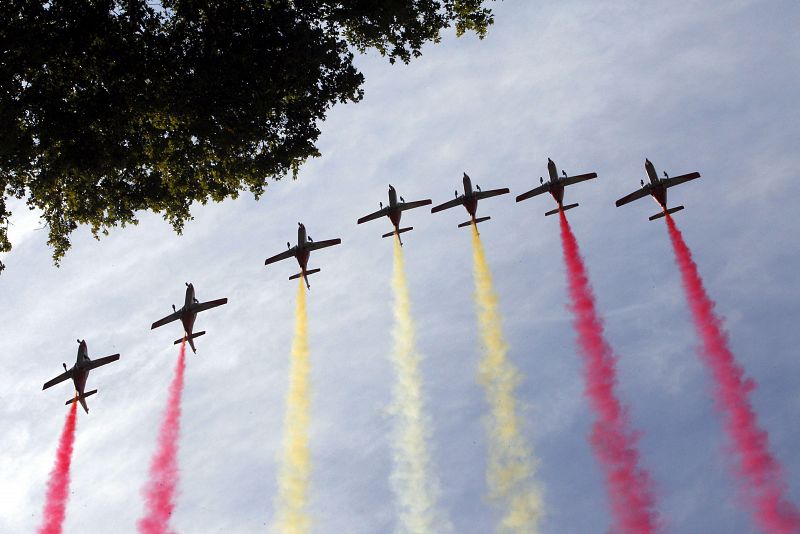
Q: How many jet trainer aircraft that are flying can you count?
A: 7